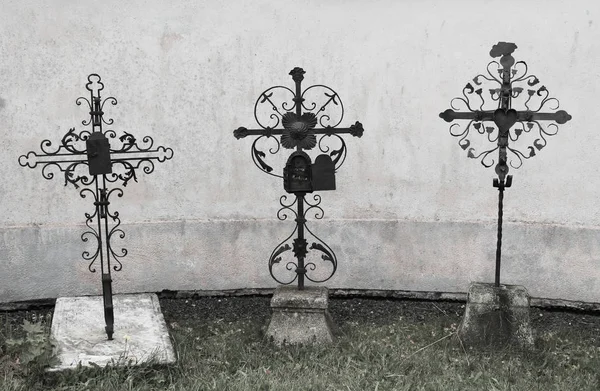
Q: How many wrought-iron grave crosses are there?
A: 3